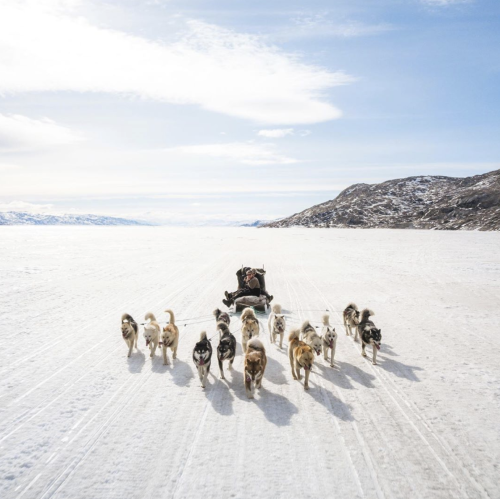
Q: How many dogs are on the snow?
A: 14